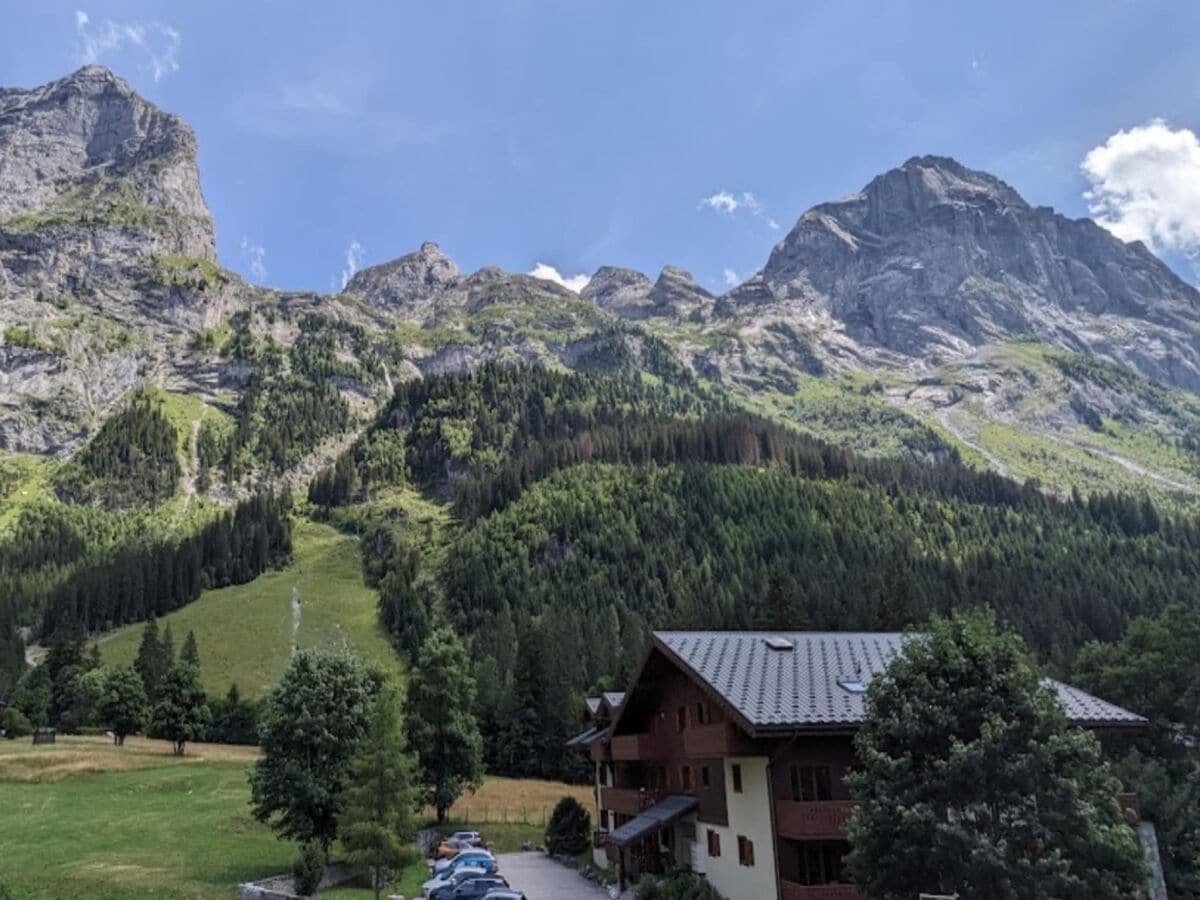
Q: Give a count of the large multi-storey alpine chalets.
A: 1